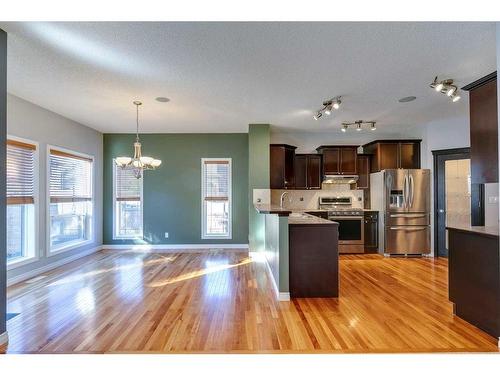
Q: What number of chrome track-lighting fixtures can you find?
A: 3